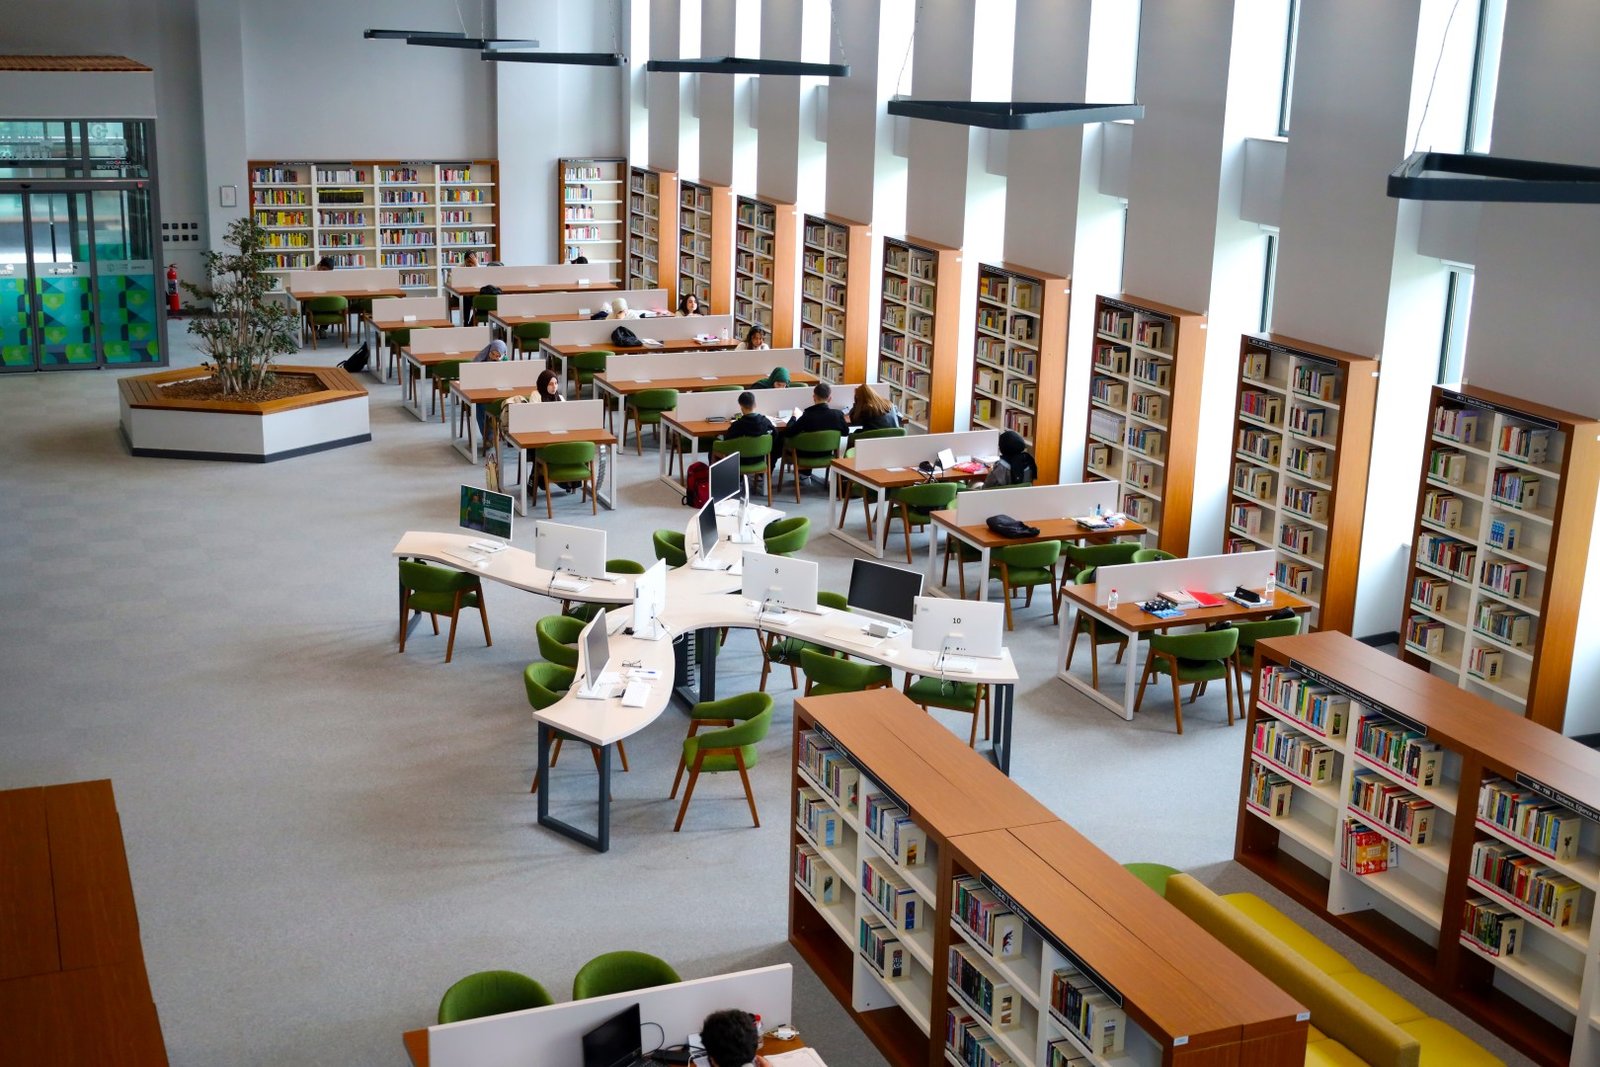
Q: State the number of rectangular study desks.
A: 14